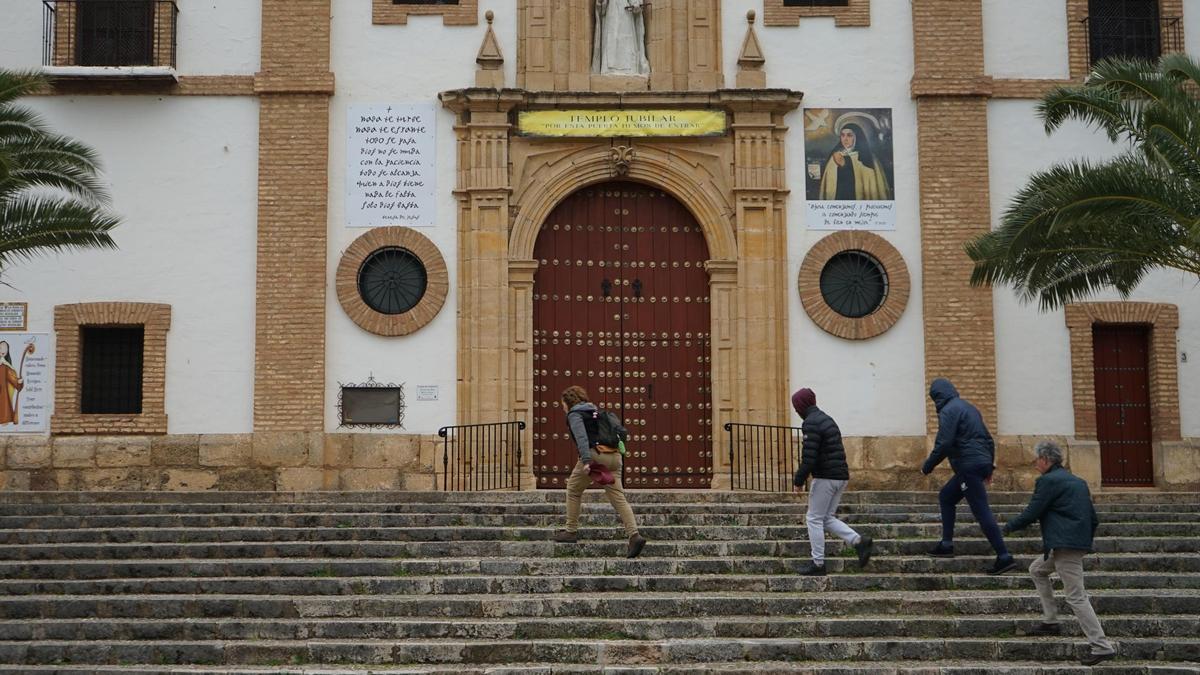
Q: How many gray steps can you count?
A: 11